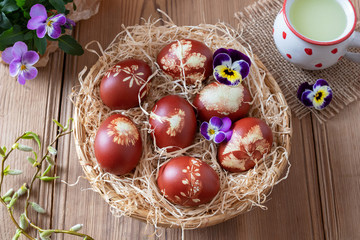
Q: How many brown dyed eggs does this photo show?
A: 7